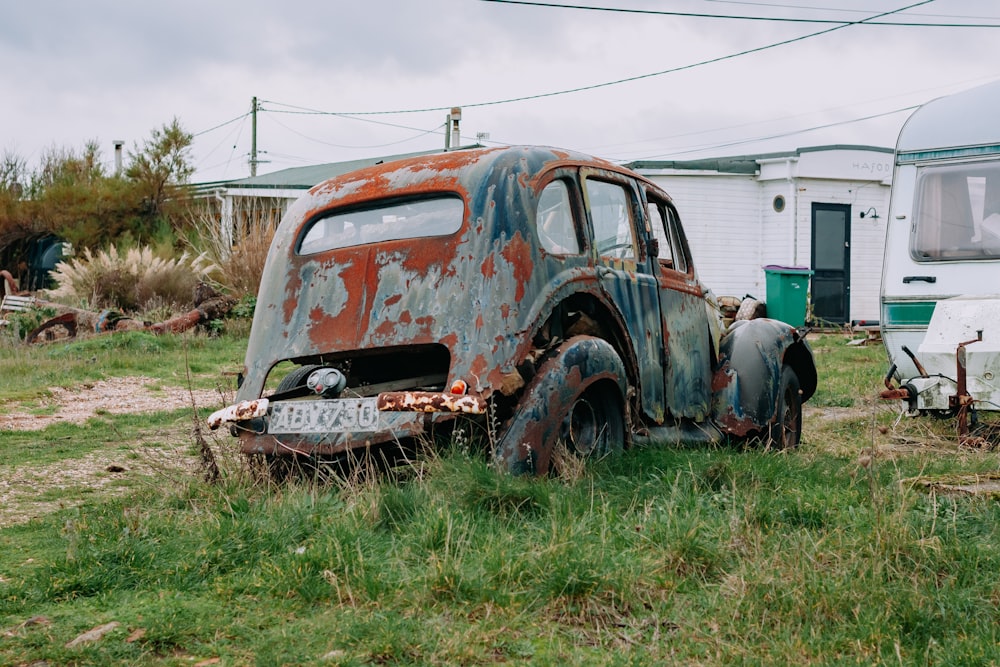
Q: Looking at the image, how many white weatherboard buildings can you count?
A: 1